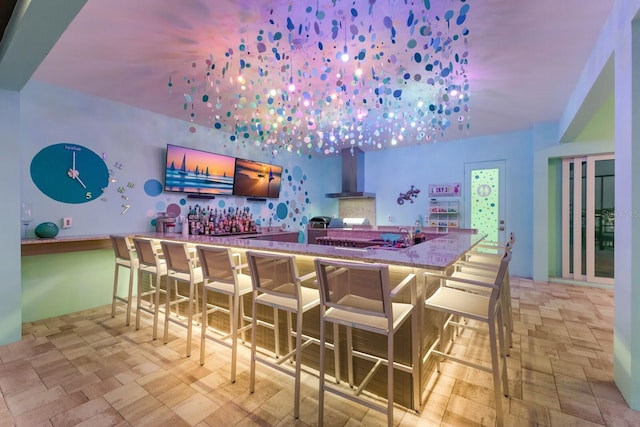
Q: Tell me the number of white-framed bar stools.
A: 10